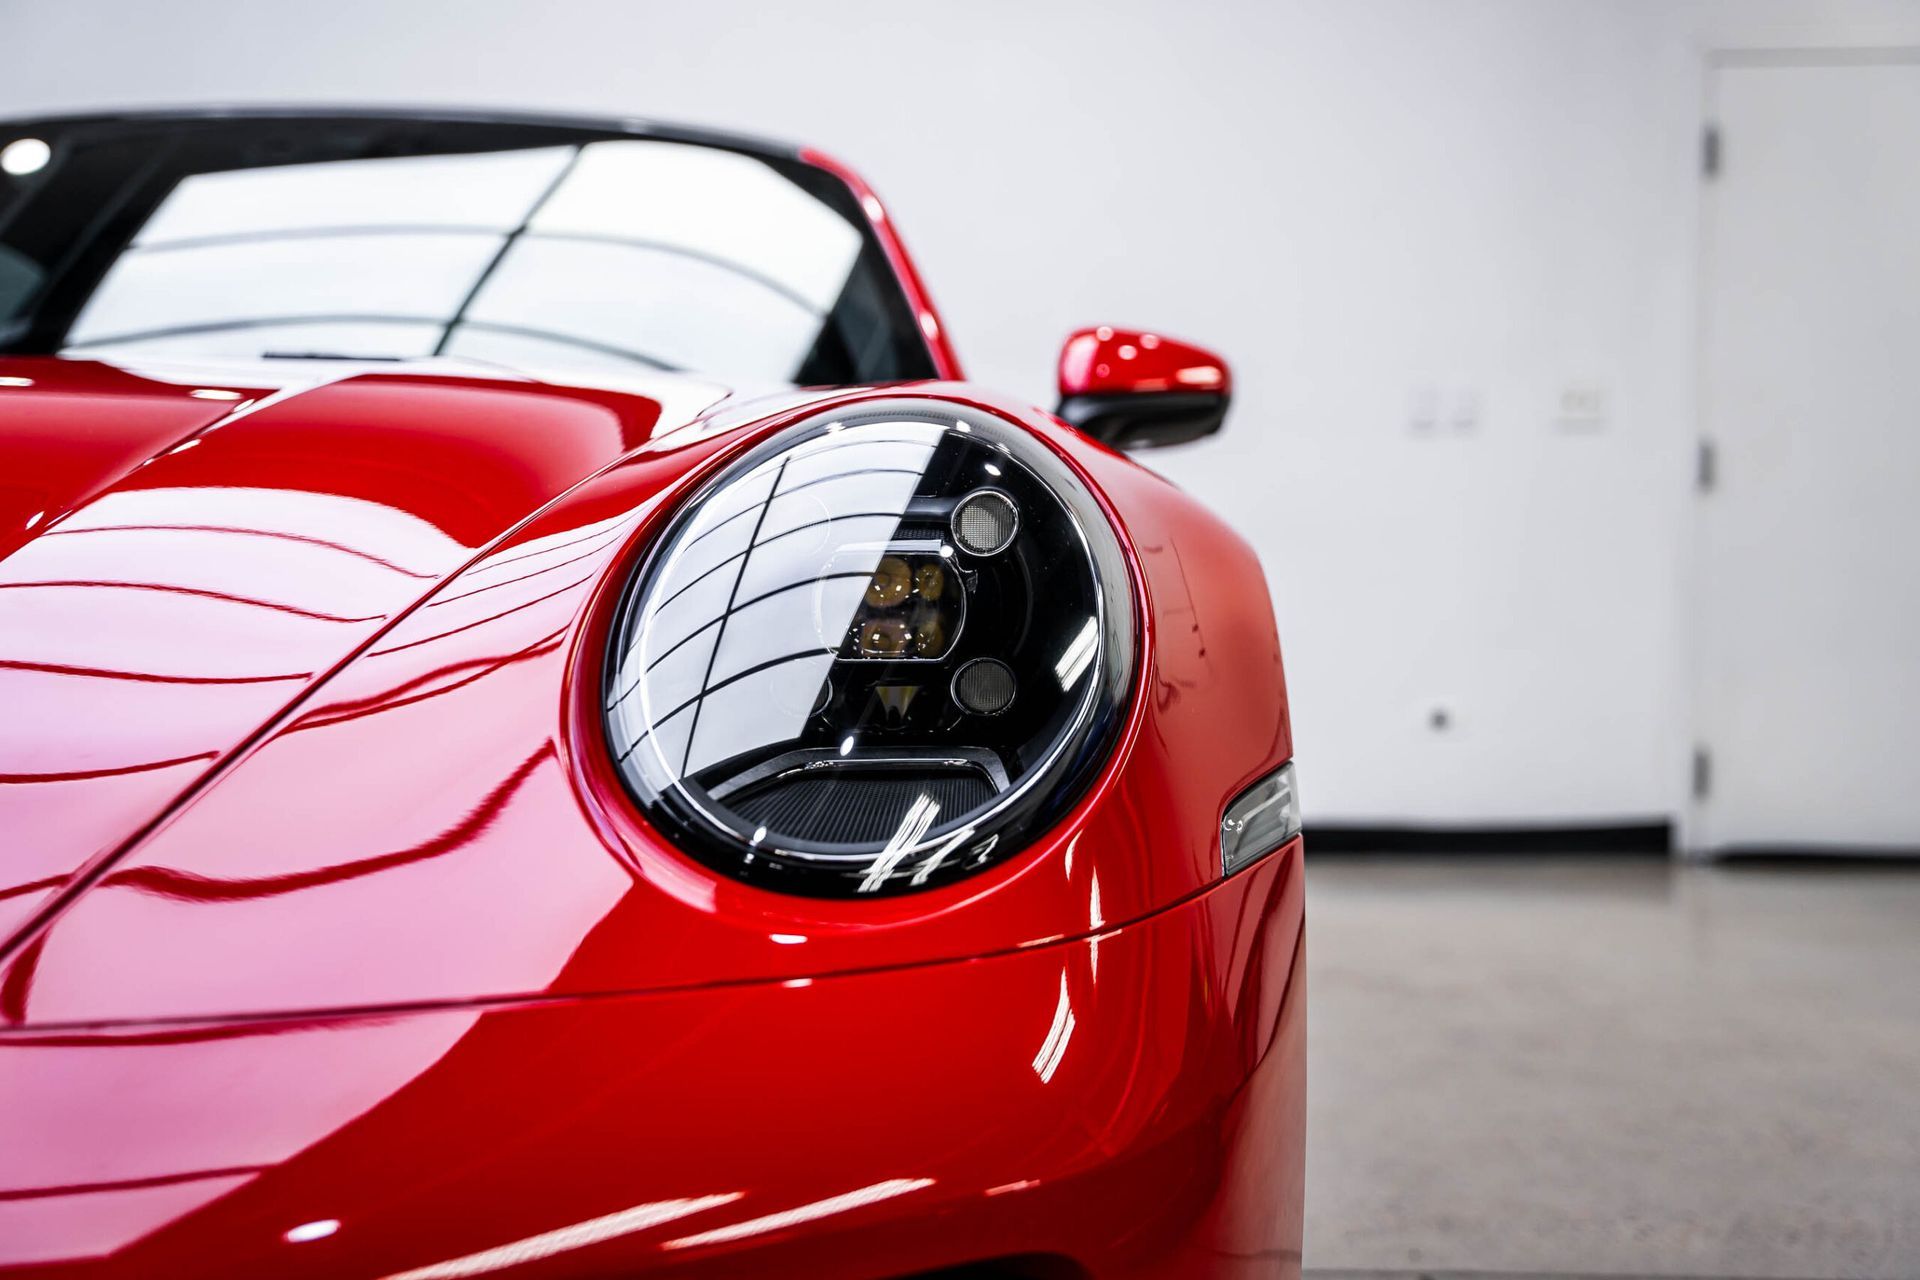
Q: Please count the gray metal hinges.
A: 3